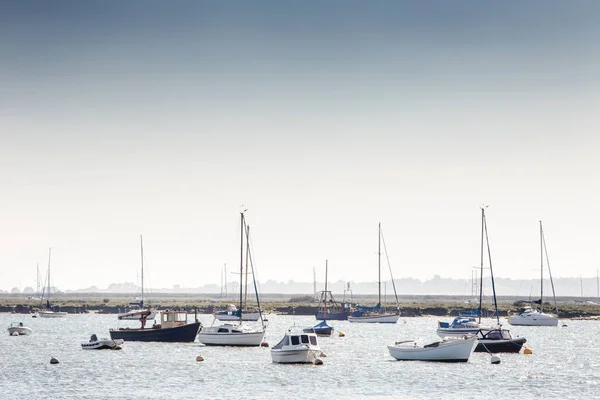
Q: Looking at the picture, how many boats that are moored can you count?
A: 15